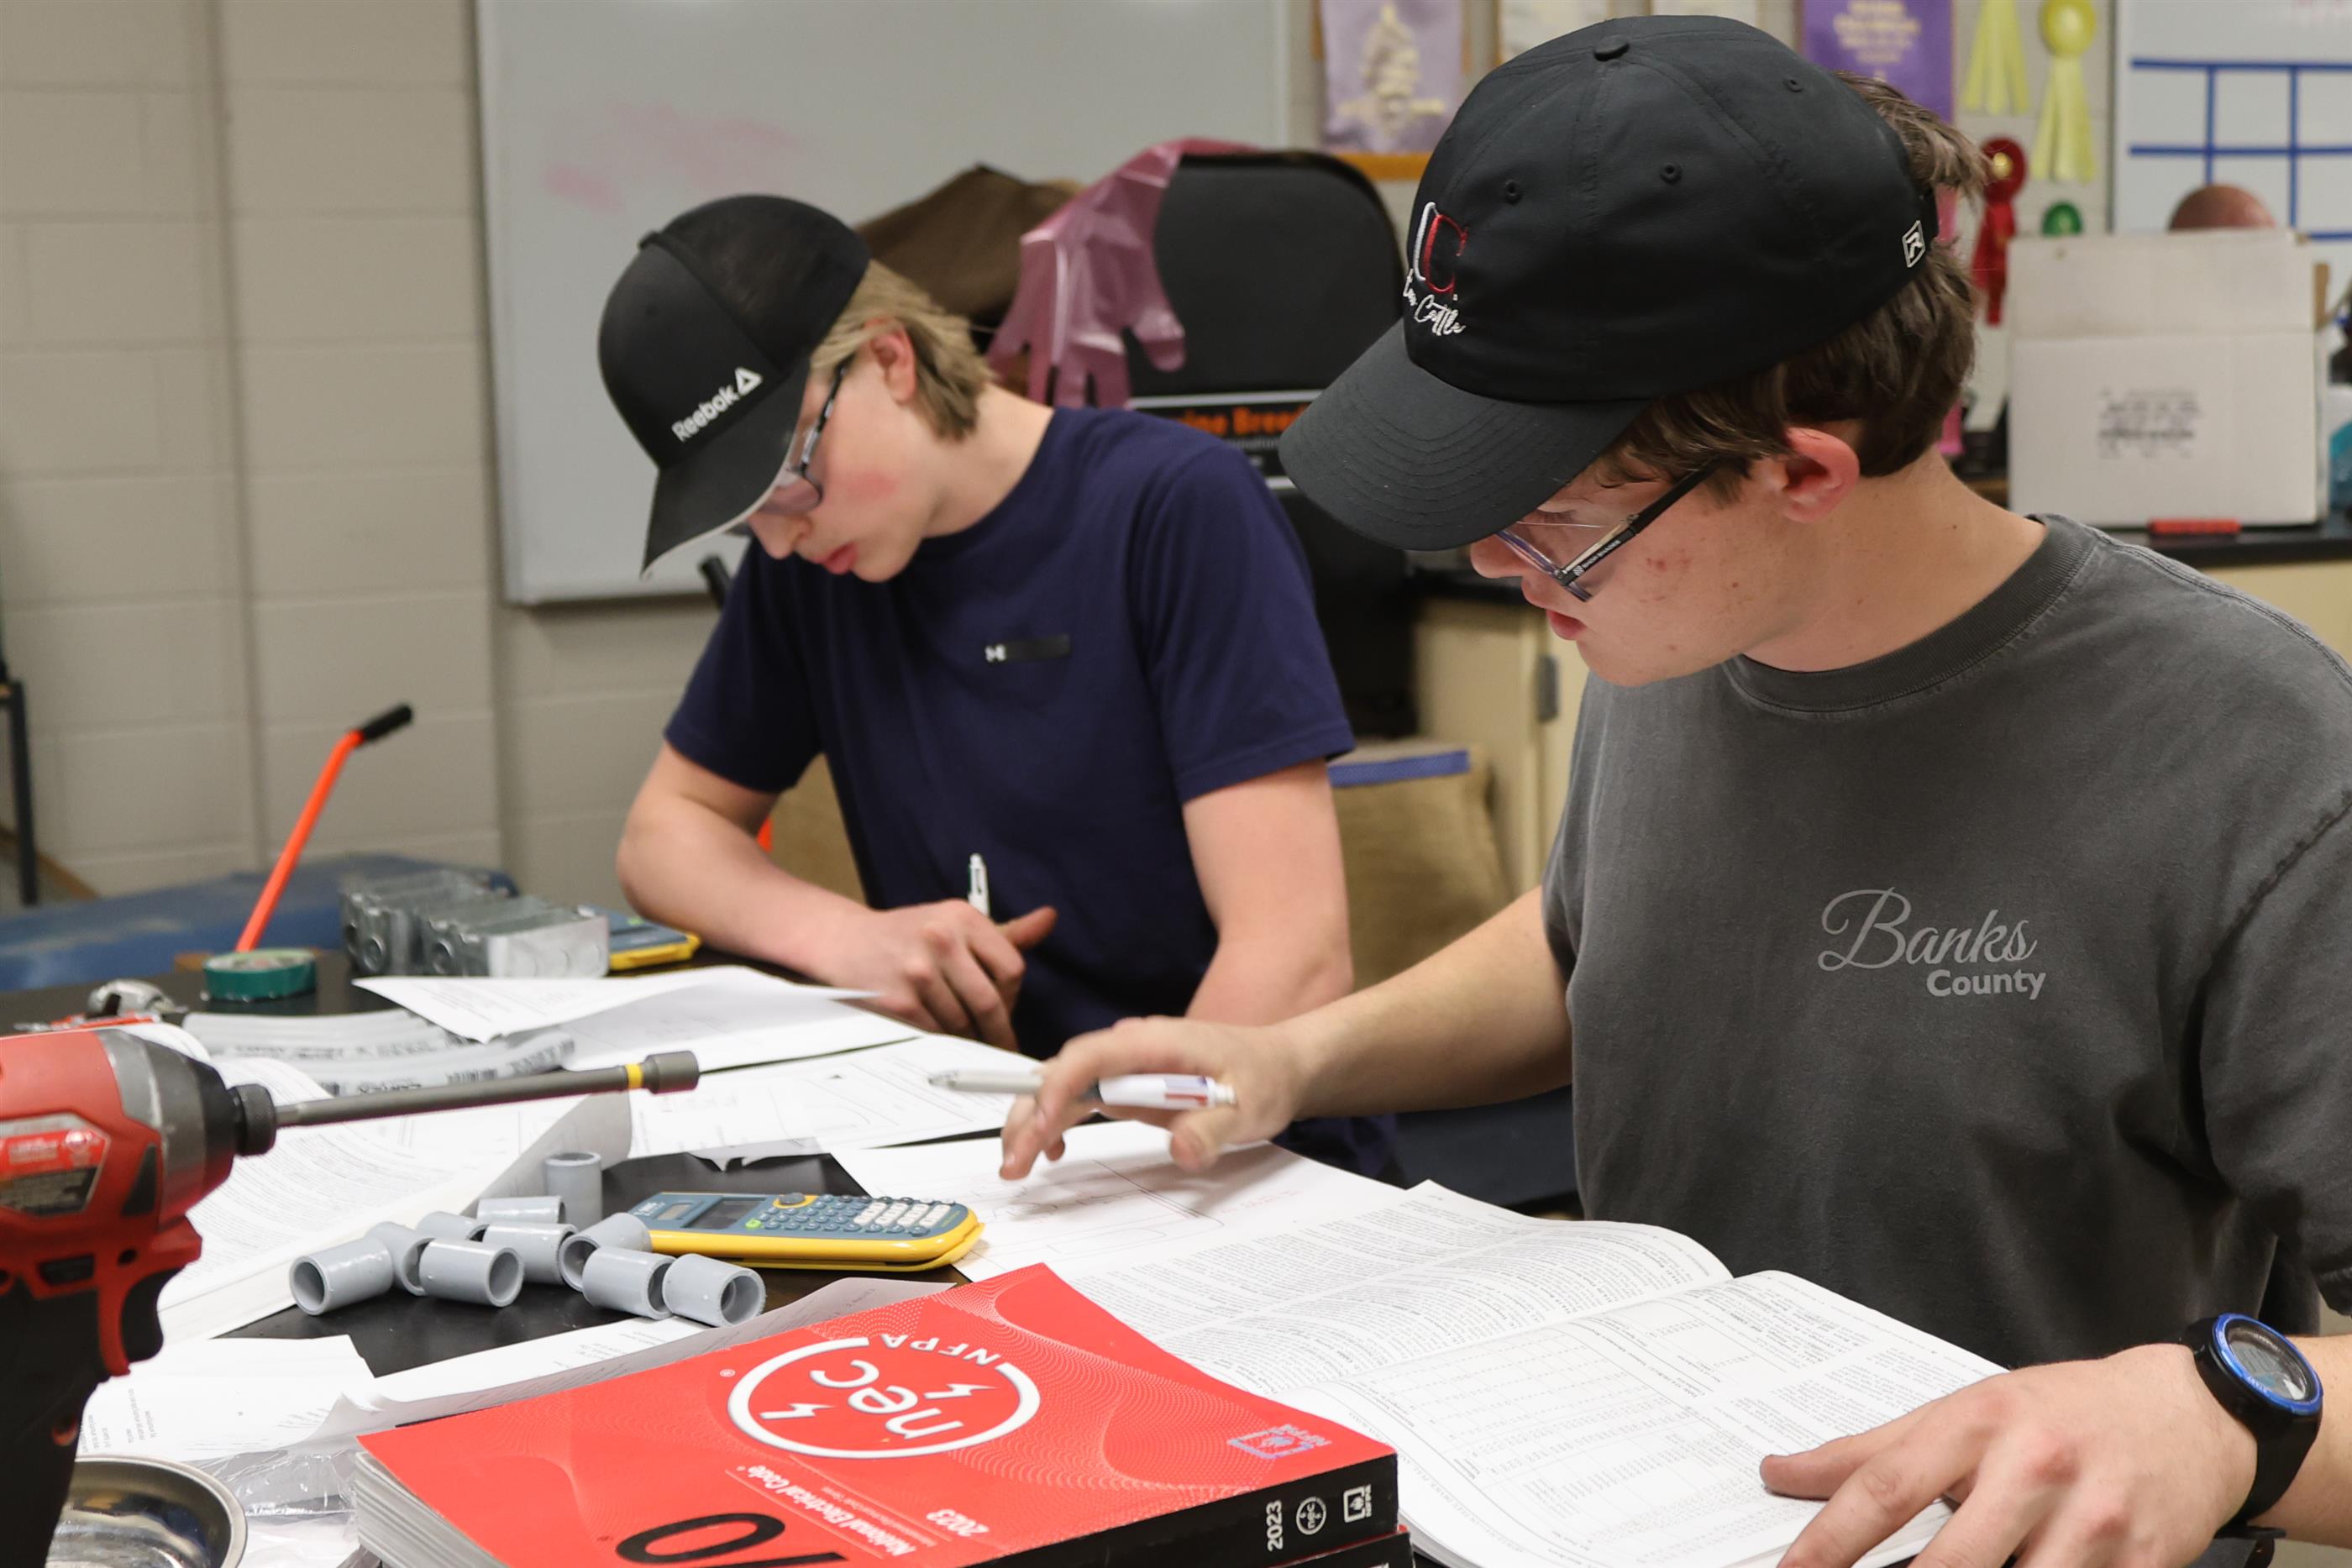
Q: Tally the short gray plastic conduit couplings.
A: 10